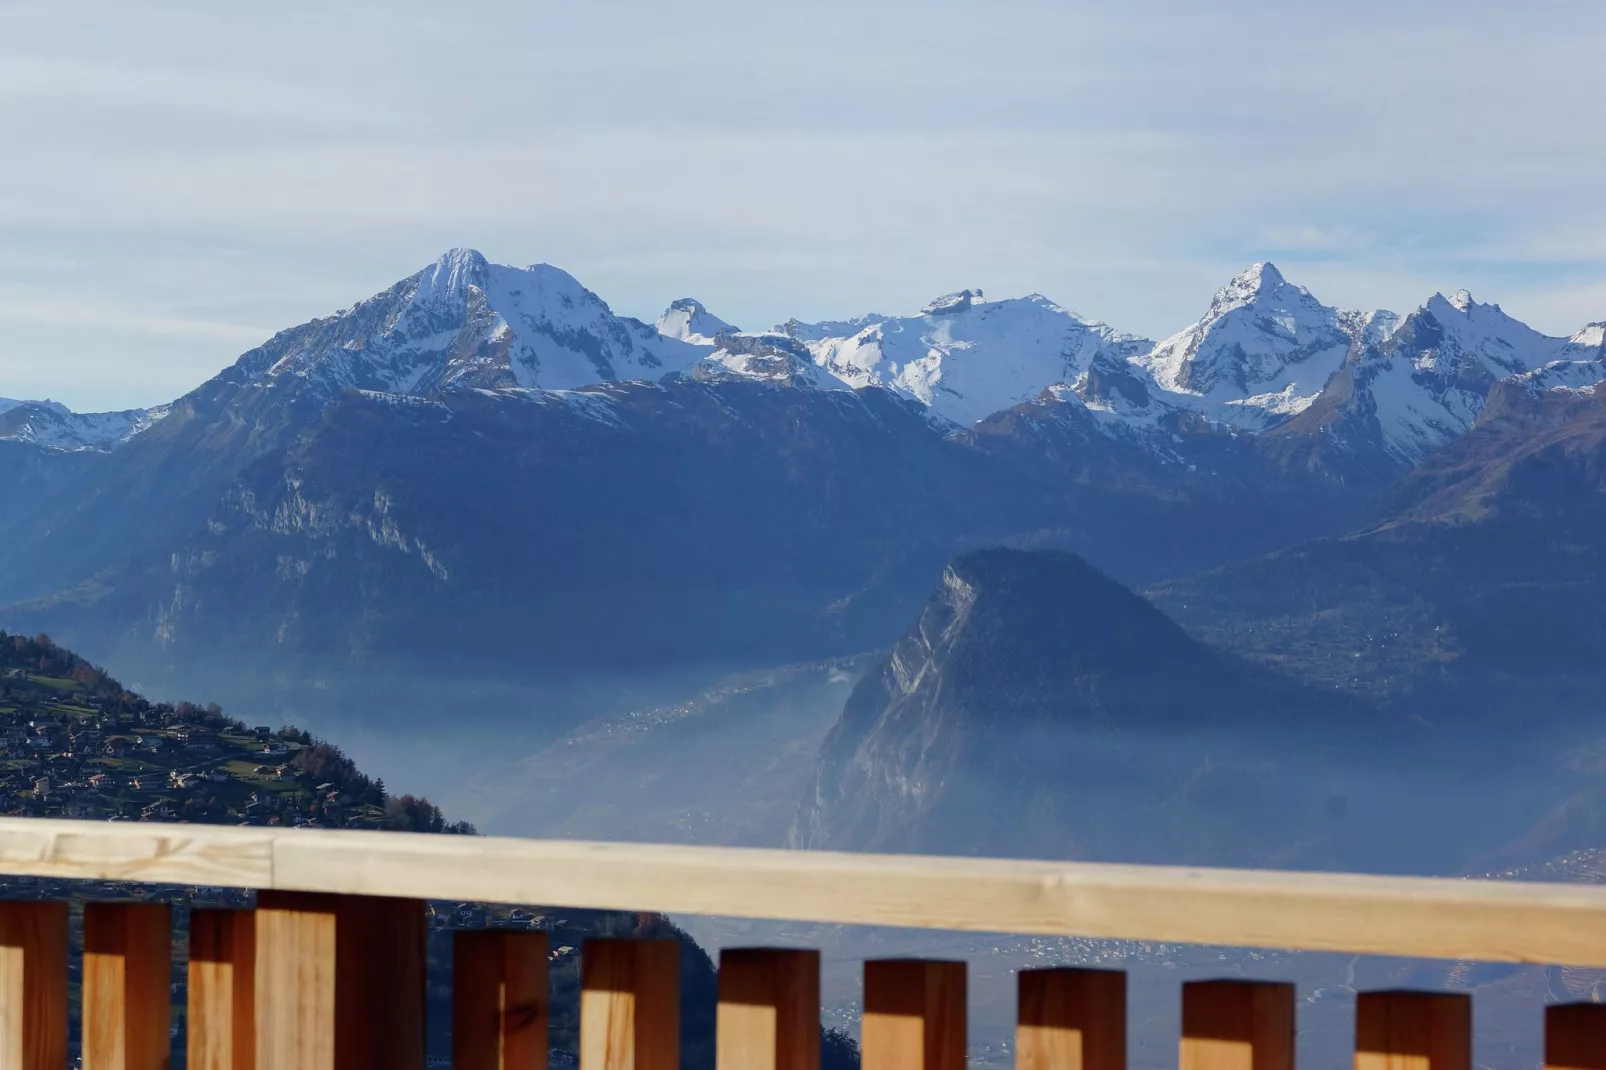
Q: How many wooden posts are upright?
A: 12